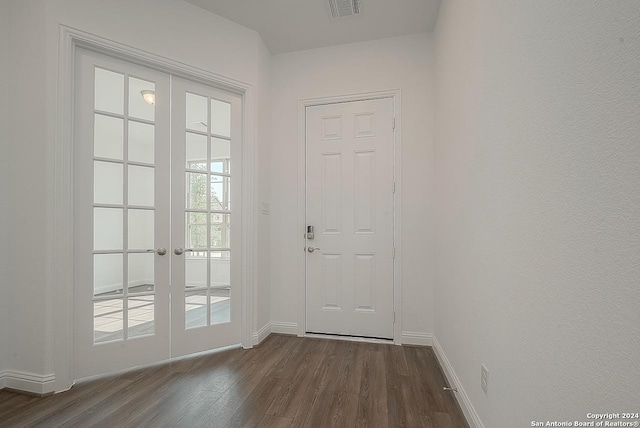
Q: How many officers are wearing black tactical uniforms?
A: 0